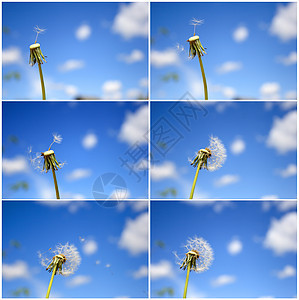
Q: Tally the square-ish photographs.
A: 6